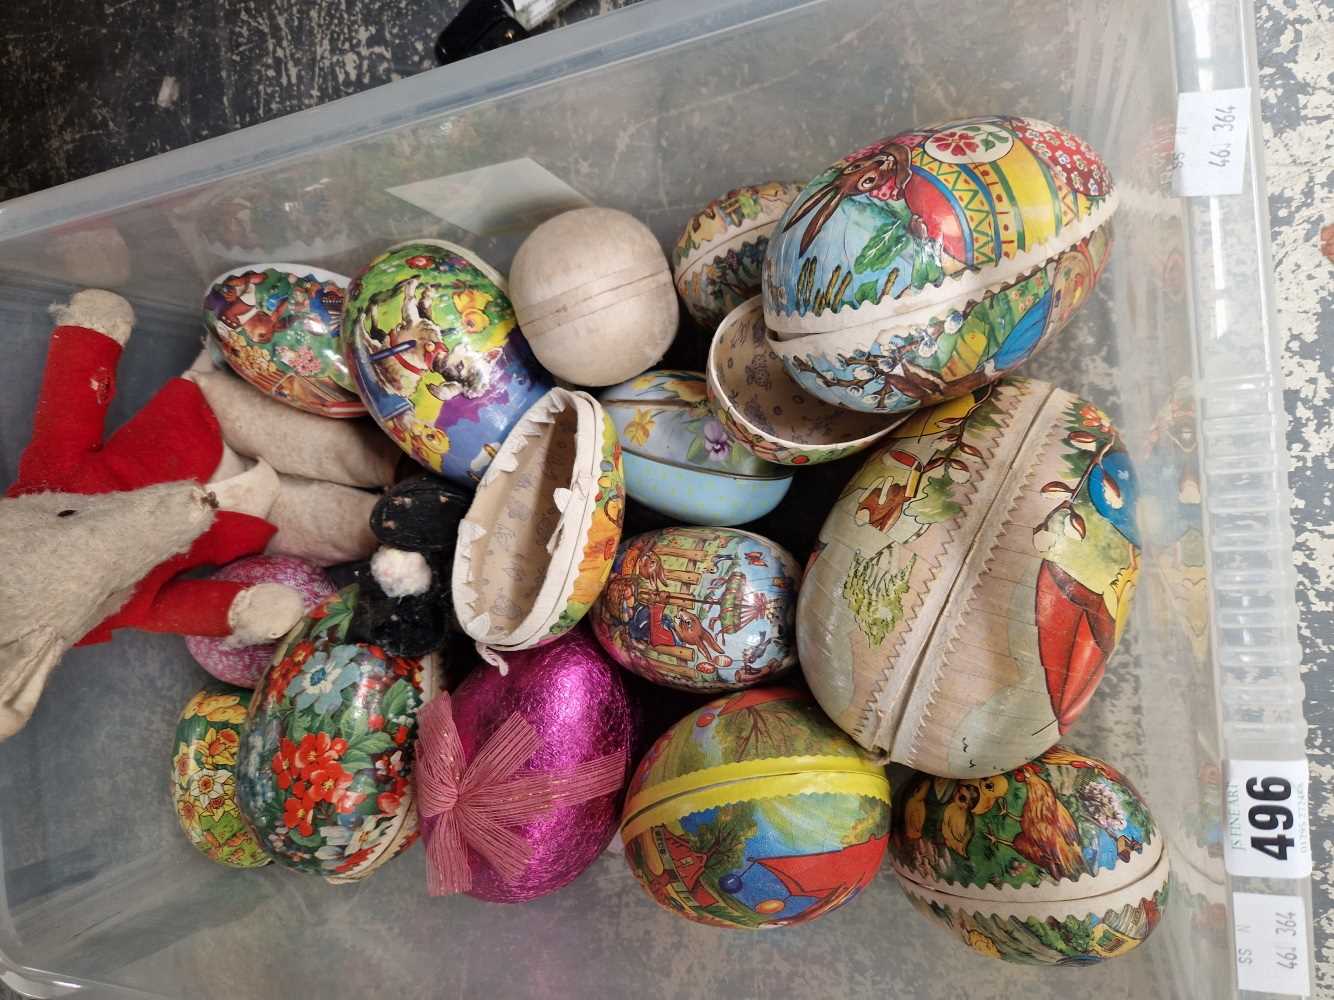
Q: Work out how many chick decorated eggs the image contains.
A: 2